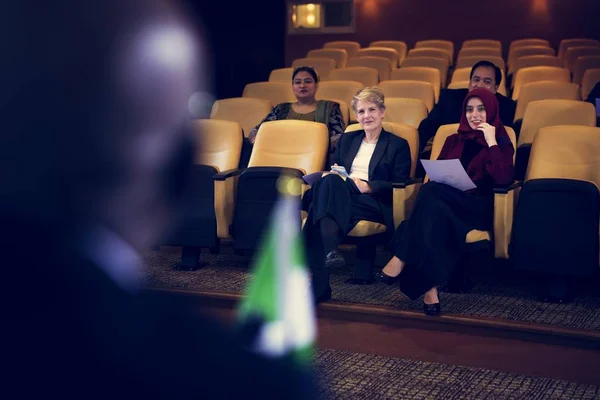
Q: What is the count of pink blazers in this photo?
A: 0